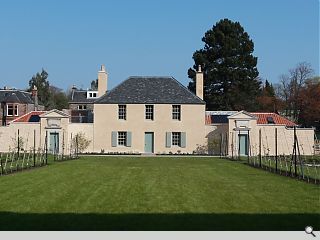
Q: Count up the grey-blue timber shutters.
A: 4